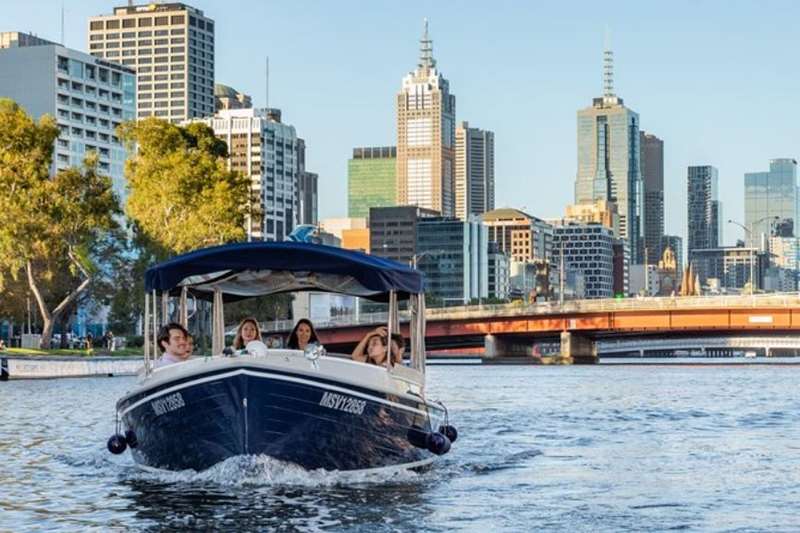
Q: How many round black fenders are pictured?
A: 3